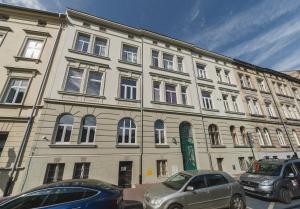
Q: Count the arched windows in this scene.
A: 11